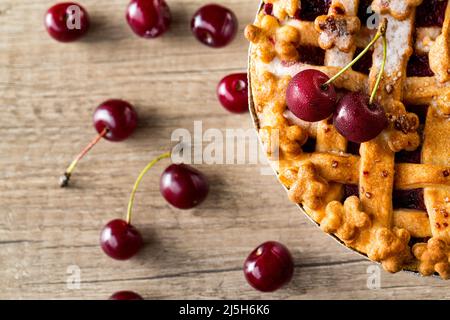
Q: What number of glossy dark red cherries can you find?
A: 11